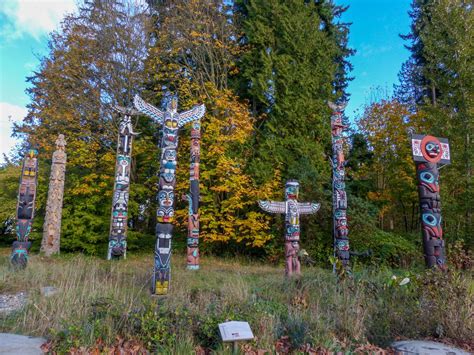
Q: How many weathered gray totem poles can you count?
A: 1